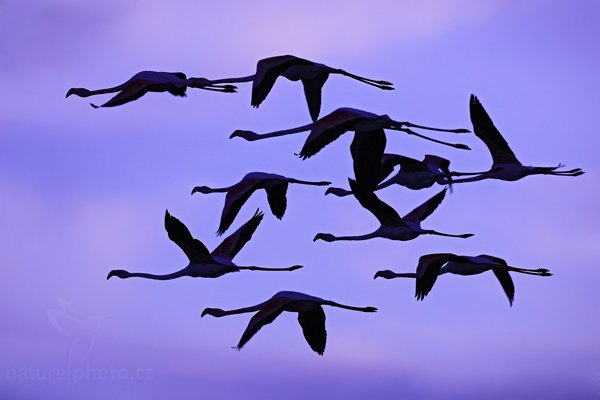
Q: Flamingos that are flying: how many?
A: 10